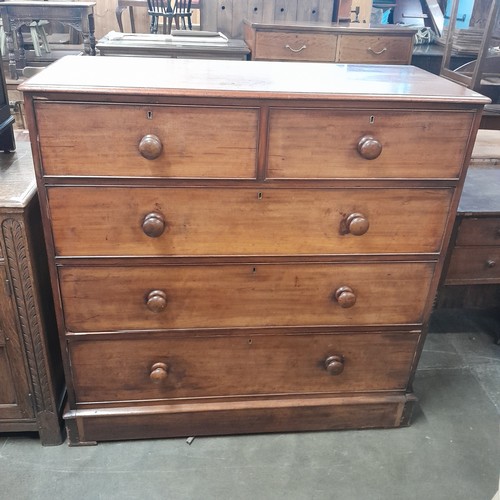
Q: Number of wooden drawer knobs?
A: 8